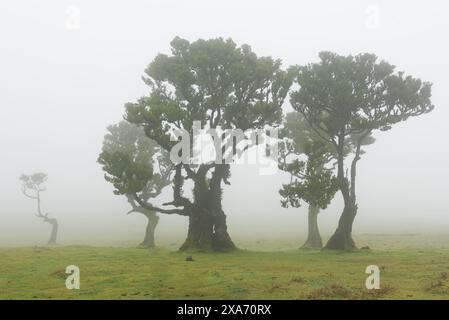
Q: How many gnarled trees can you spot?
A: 5